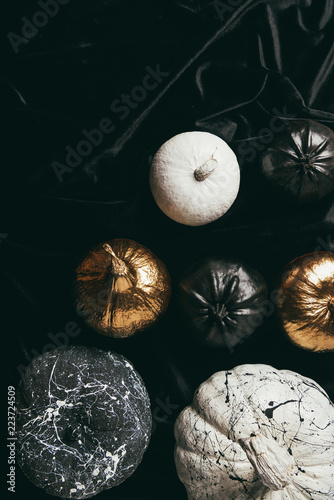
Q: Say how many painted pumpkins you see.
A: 7